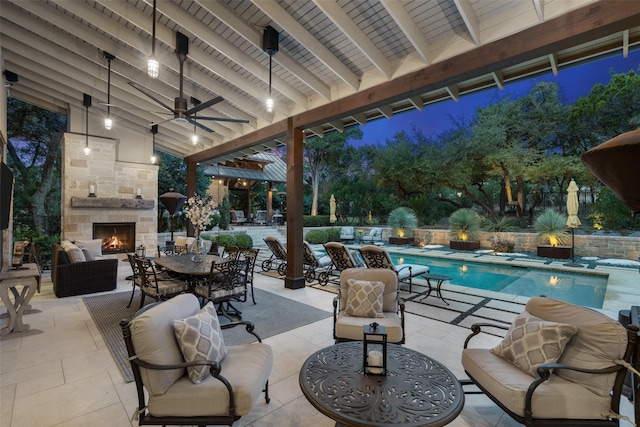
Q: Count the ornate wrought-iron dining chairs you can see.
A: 6